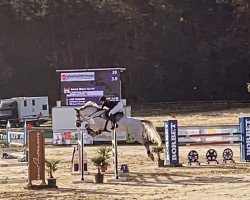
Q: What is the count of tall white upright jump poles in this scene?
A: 2